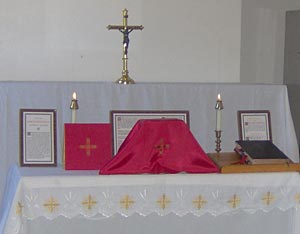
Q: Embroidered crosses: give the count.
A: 11